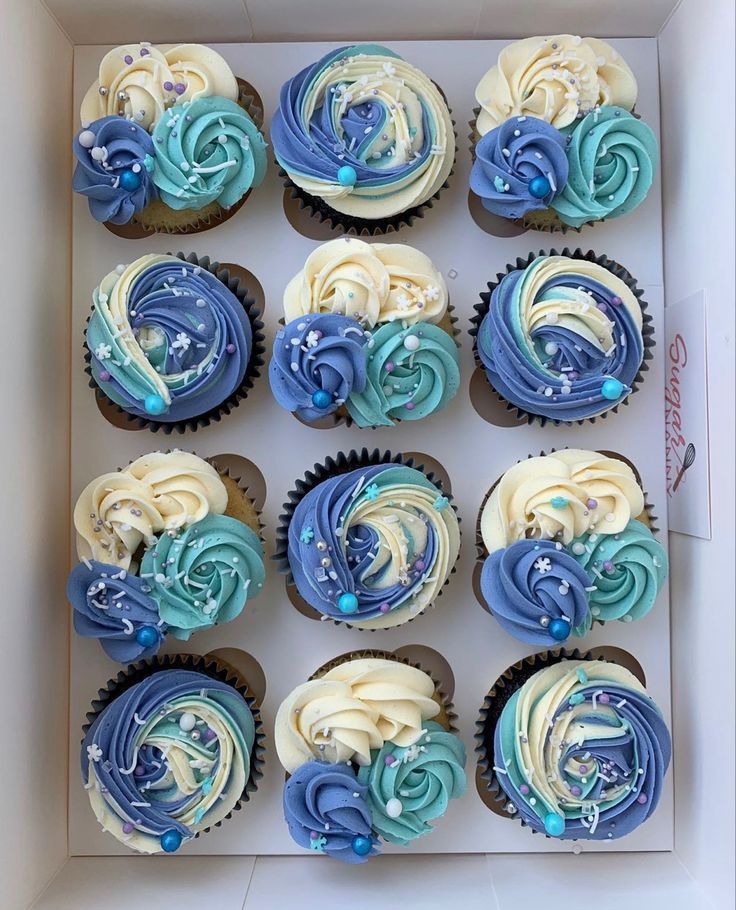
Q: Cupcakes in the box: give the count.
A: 12